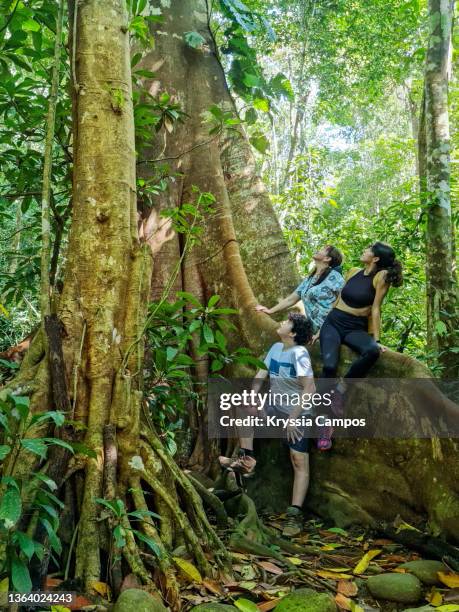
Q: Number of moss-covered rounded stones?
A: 5